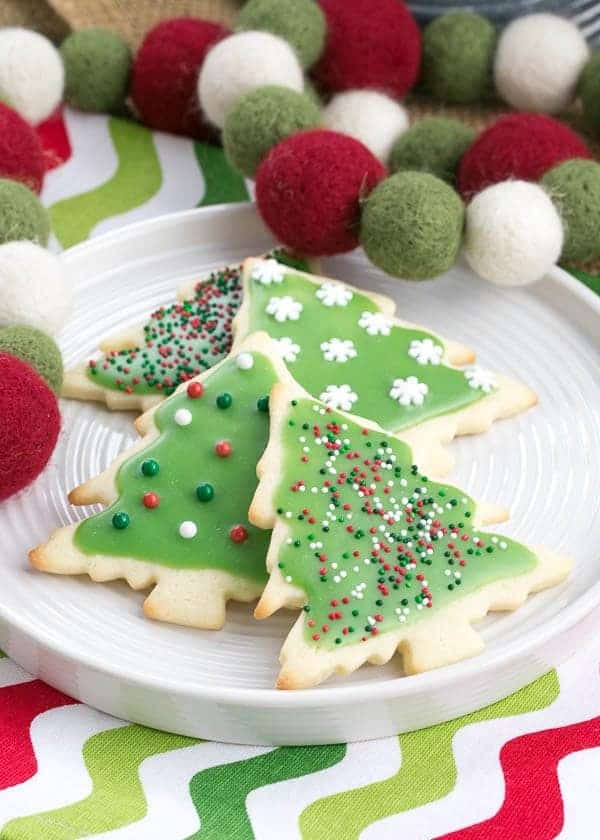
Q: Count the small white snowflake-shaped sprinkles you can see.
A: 10